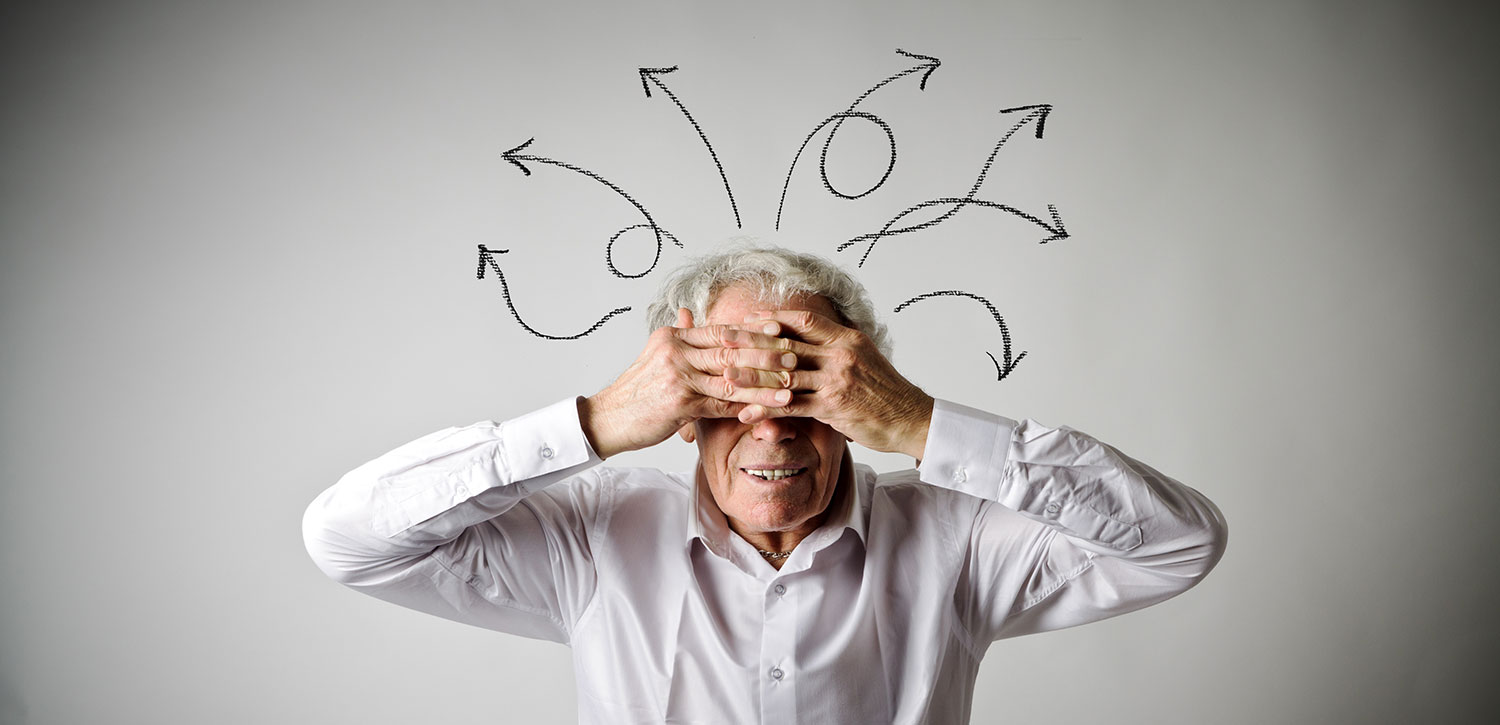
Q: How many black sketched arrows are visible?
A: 7